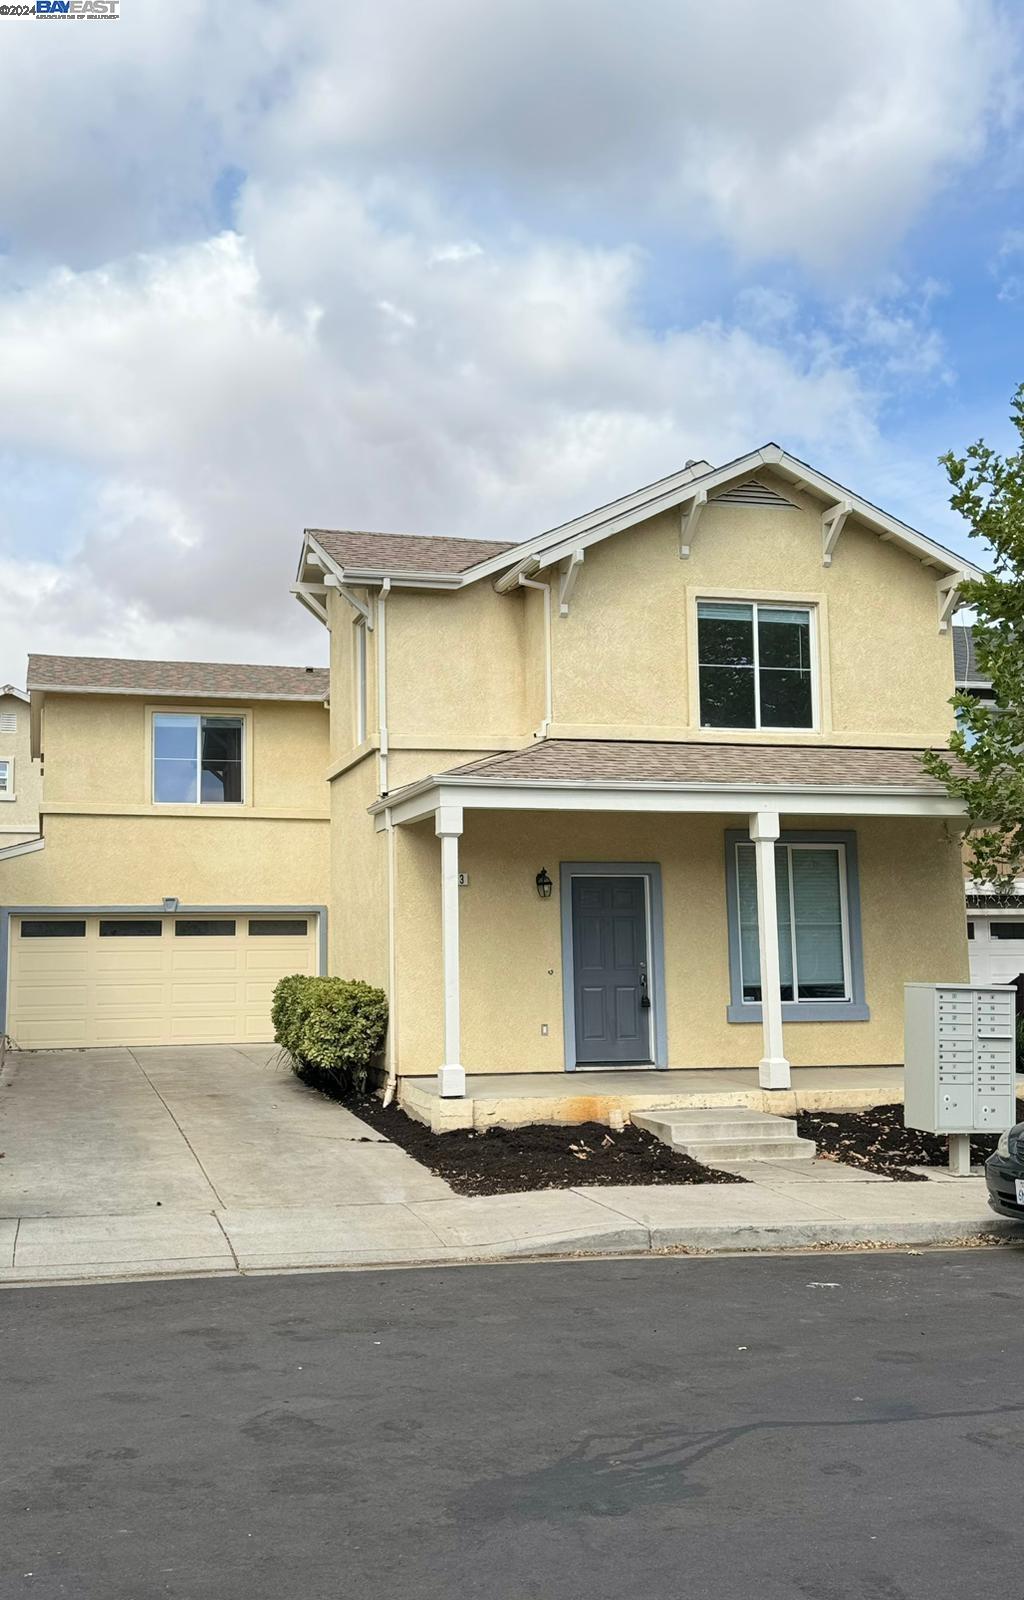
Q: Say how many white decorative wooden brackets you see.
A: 7